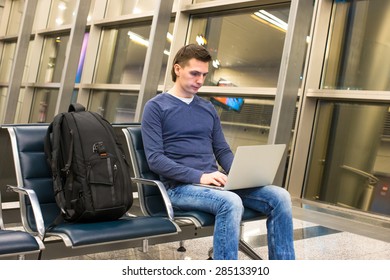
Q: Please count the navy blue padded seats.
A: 3